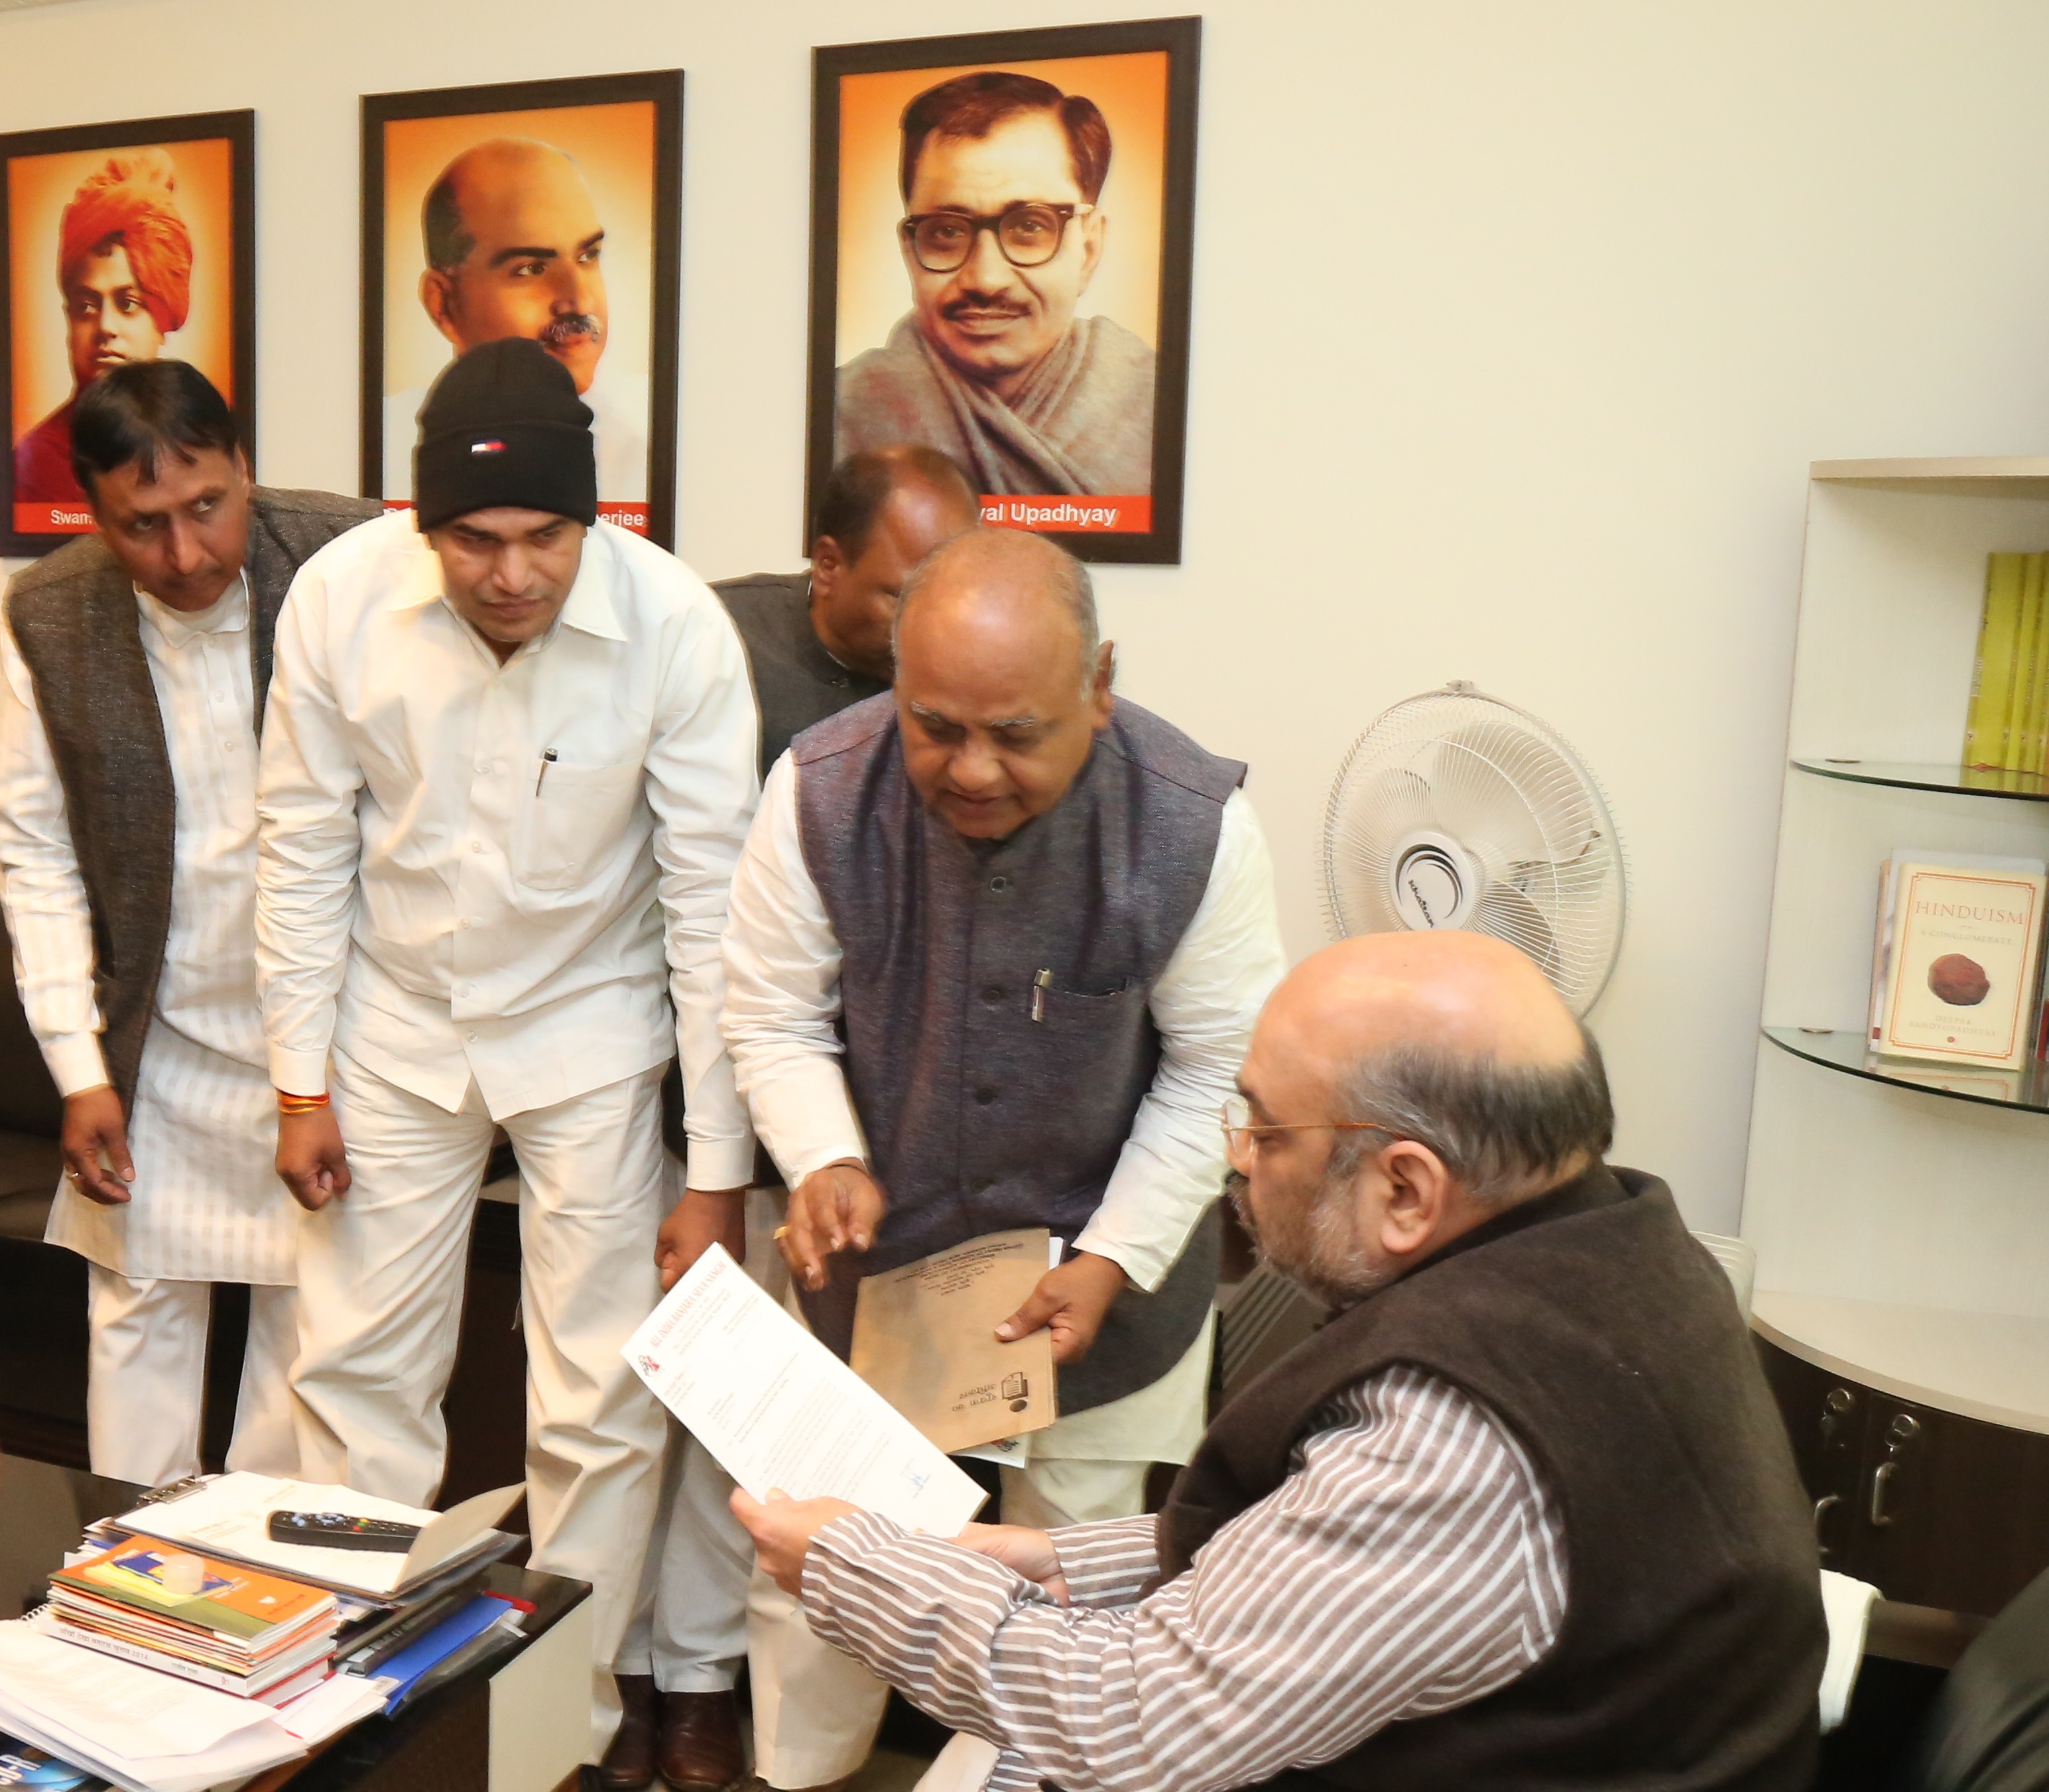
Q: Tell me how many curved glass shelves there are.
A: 2